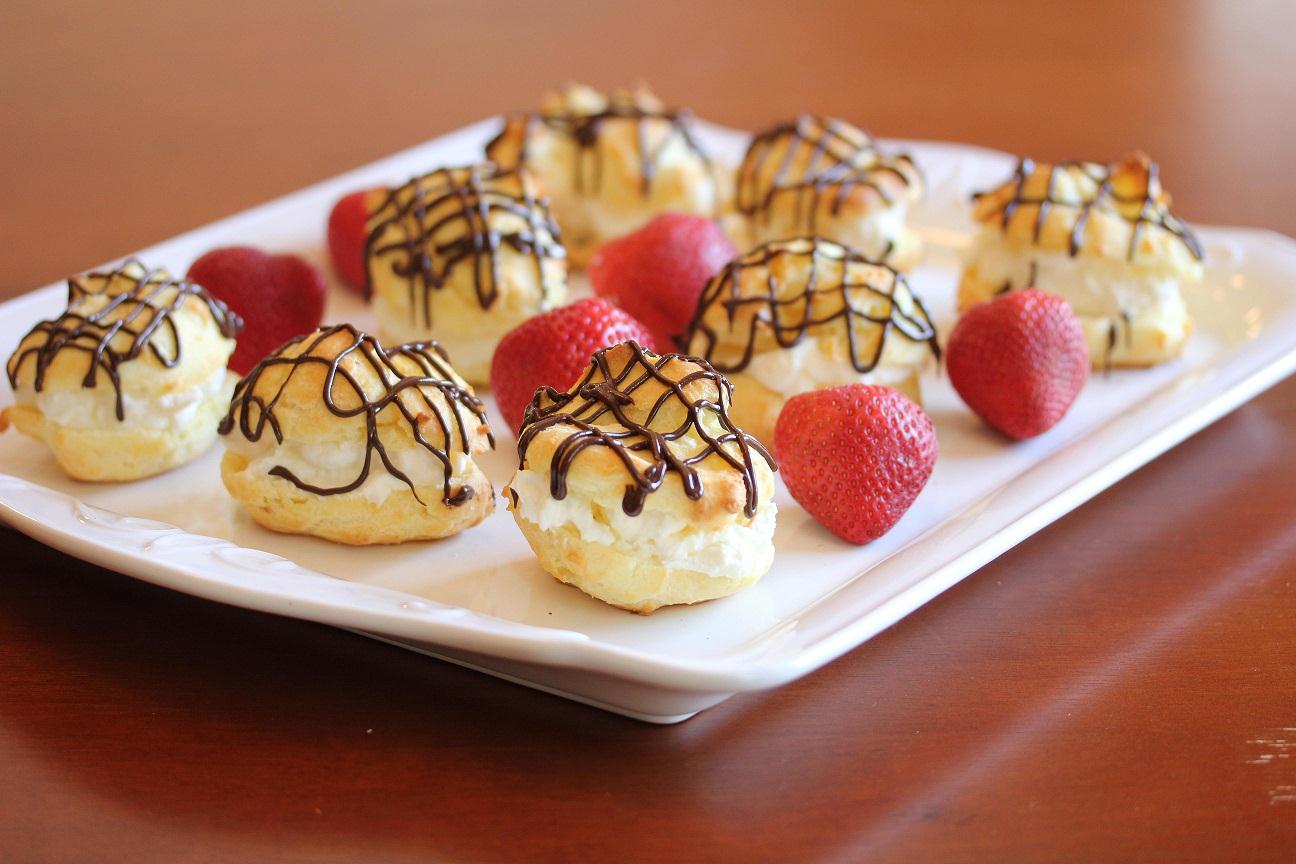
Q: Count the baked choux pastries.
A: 8